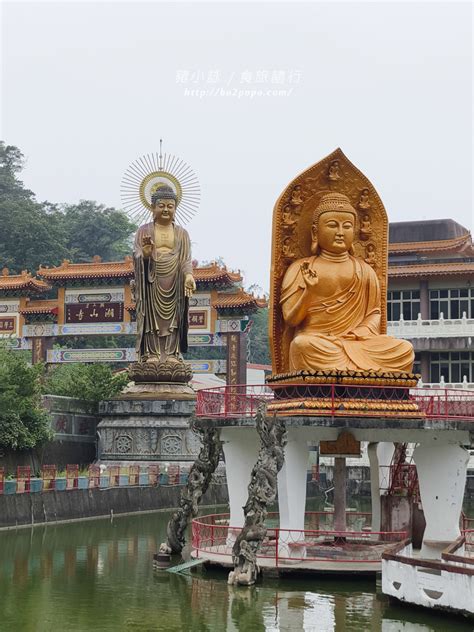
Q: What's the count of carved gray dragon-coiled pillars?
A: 2